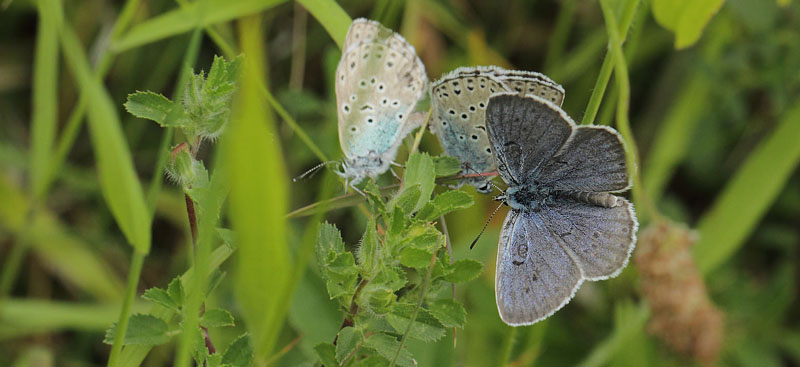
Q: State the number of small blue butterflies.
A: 3